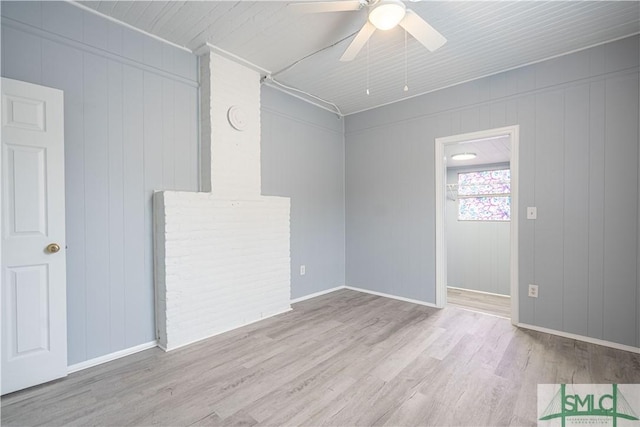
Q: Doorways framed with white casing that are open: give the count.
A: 1